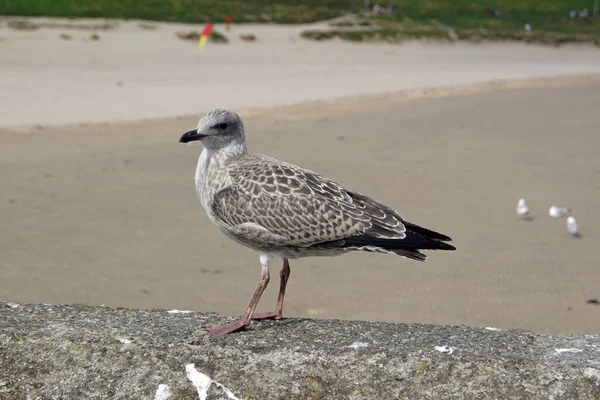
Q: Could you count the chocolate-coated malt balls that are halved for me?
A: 0